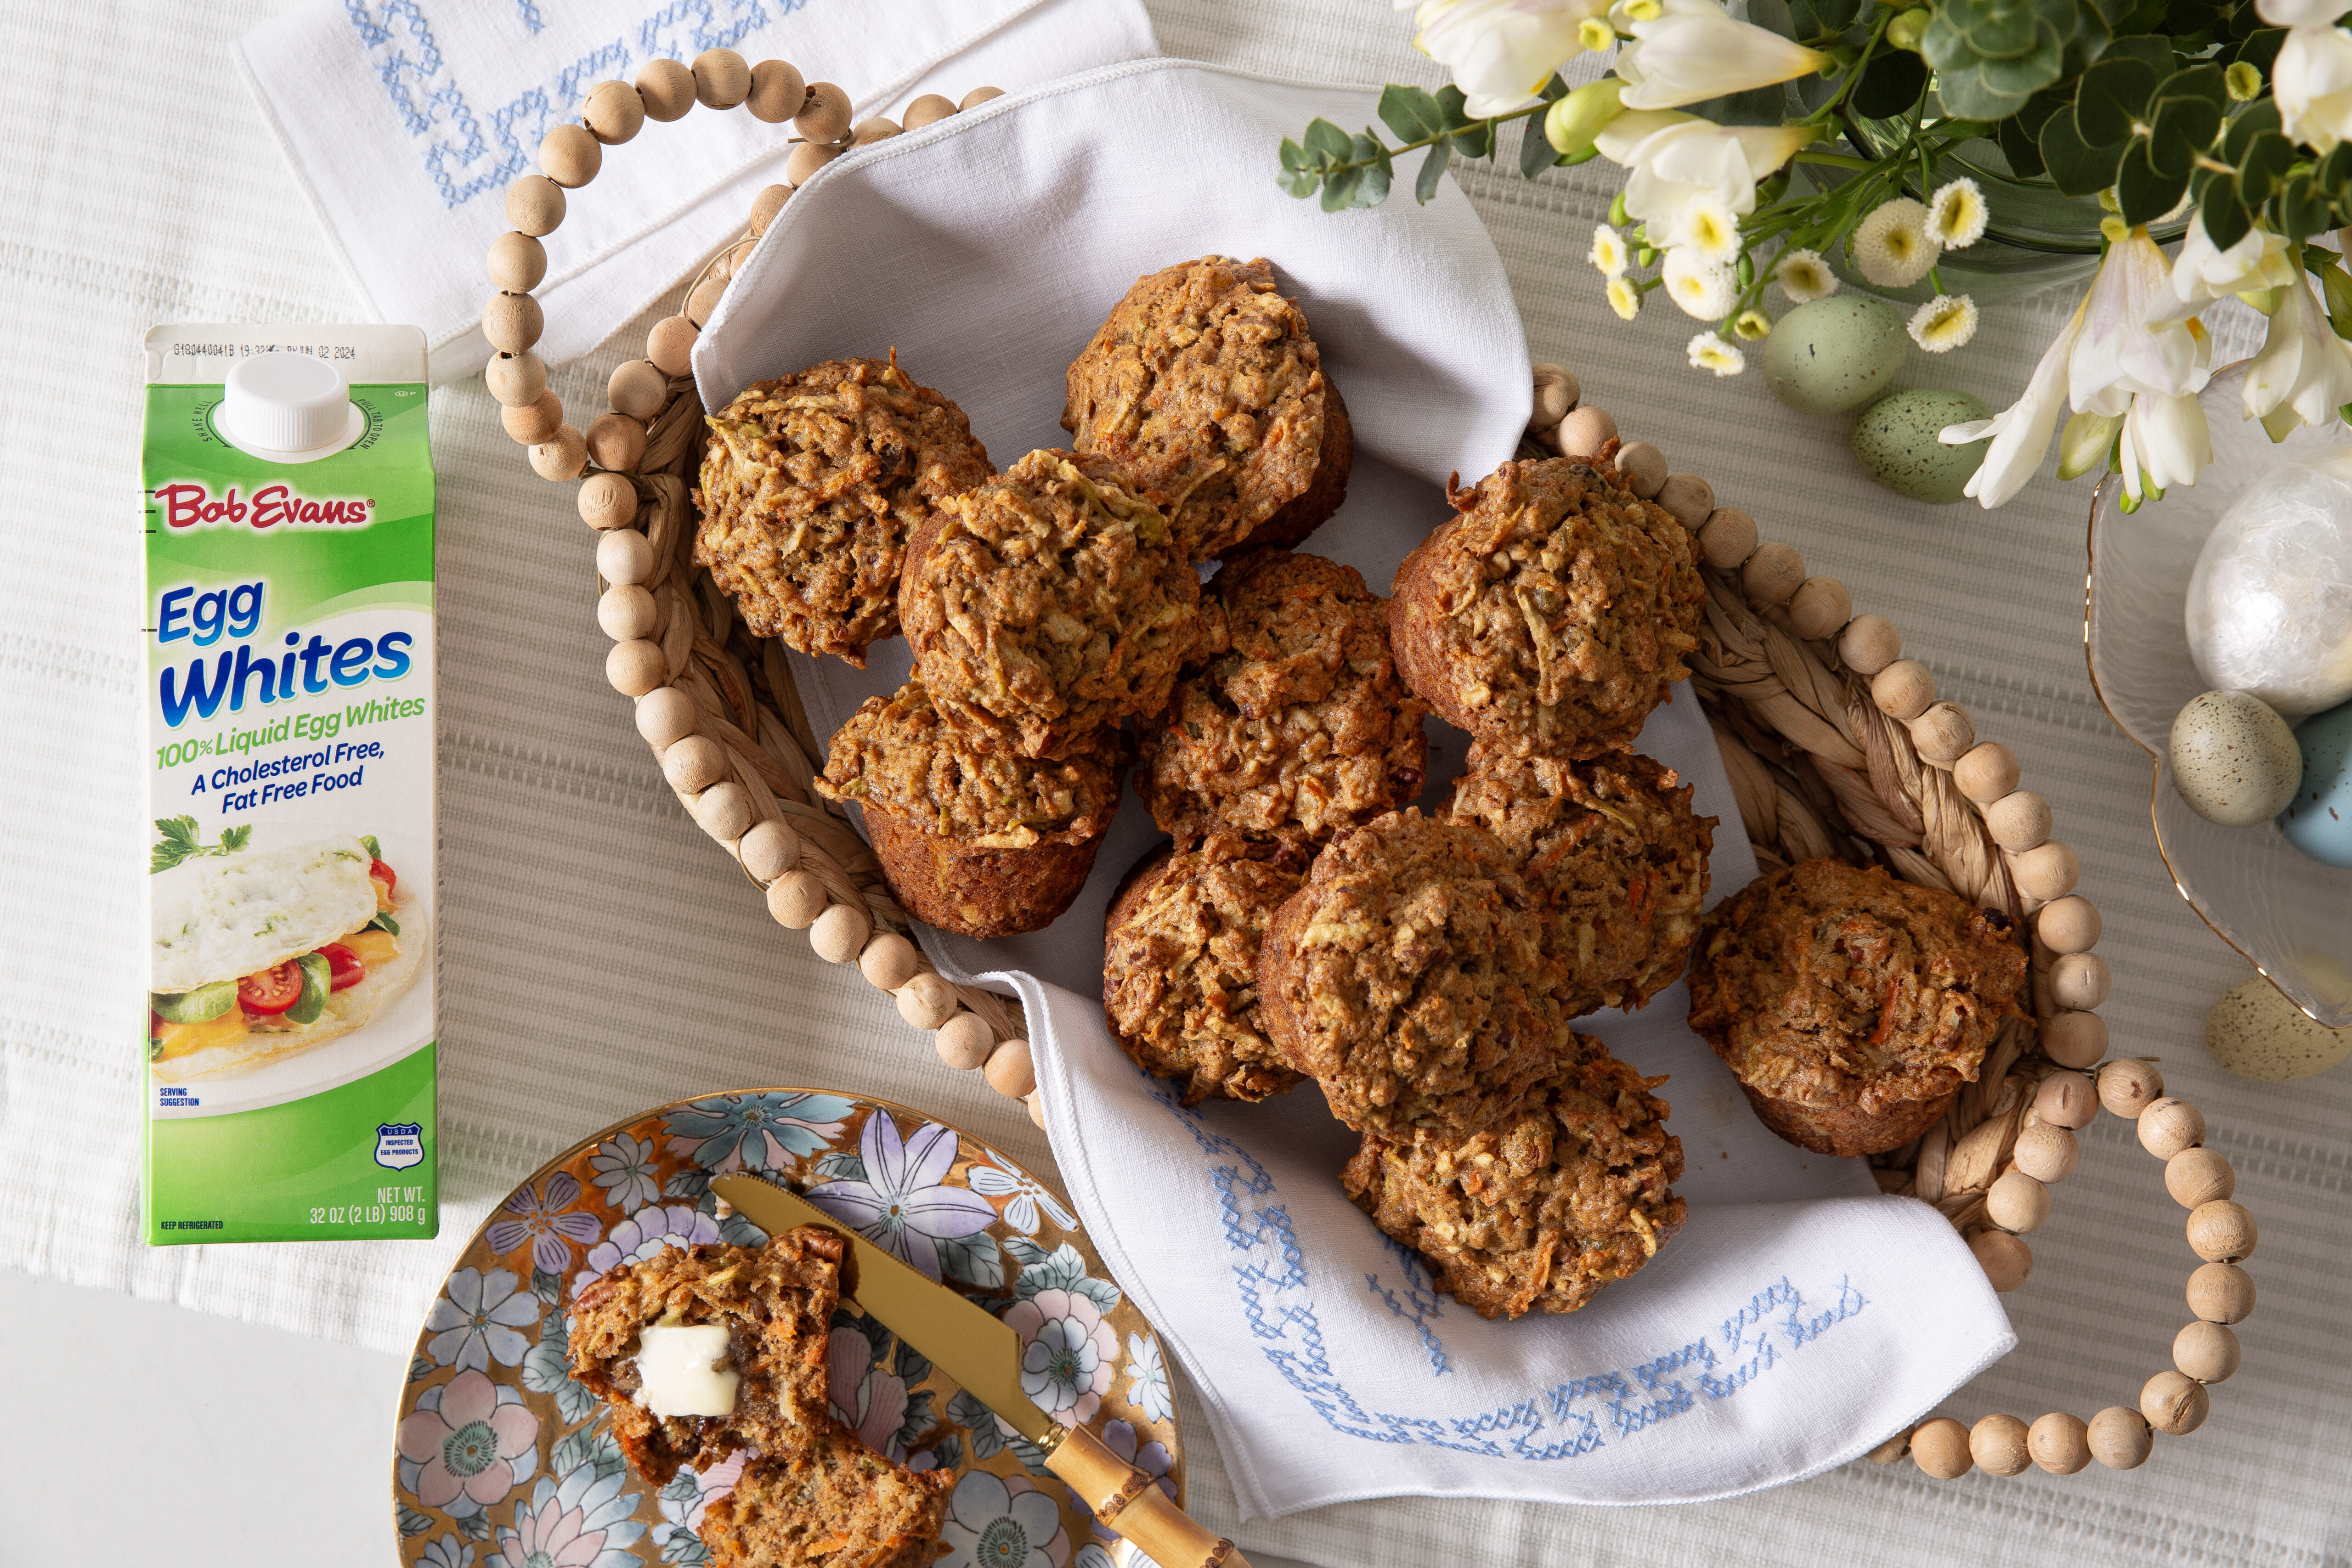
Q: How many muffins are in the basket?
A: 11